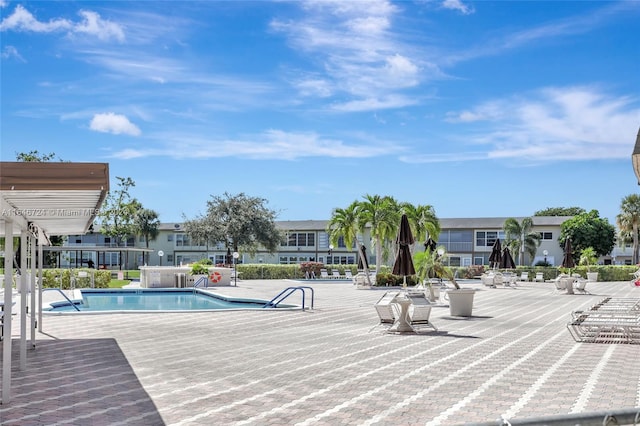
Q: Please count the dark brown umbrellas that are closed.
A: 6